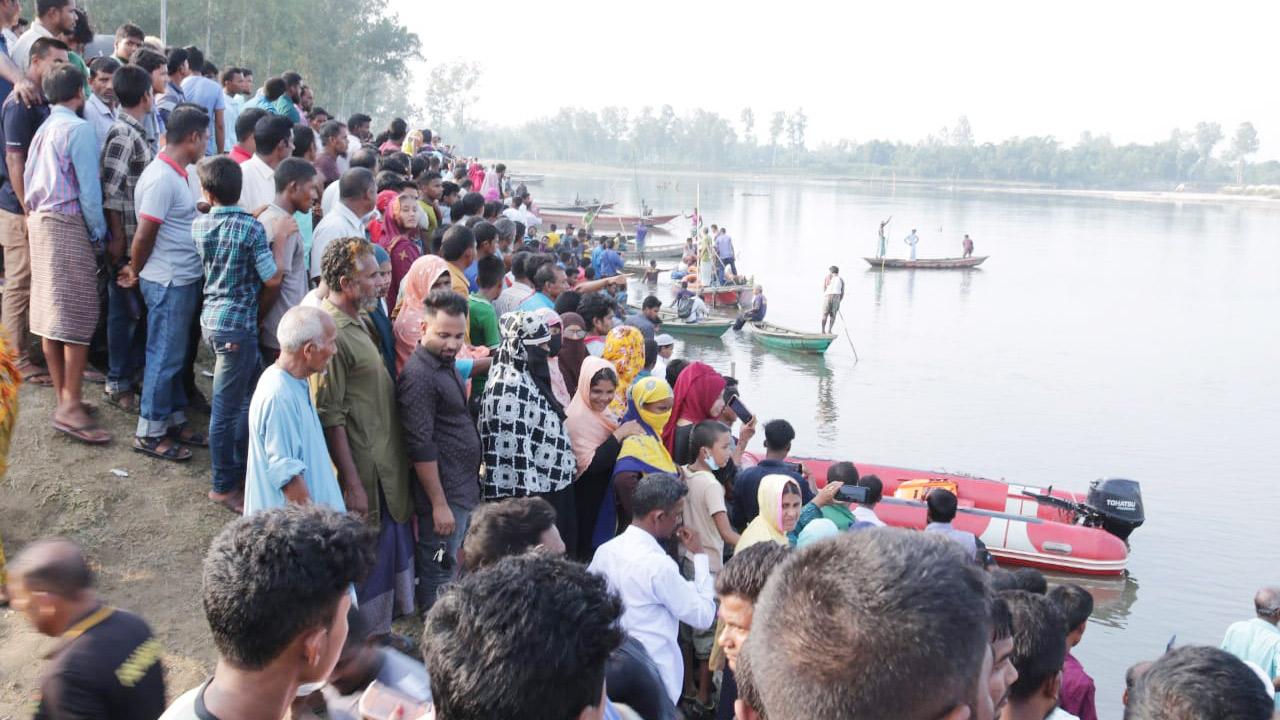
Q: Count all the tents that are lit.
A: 0